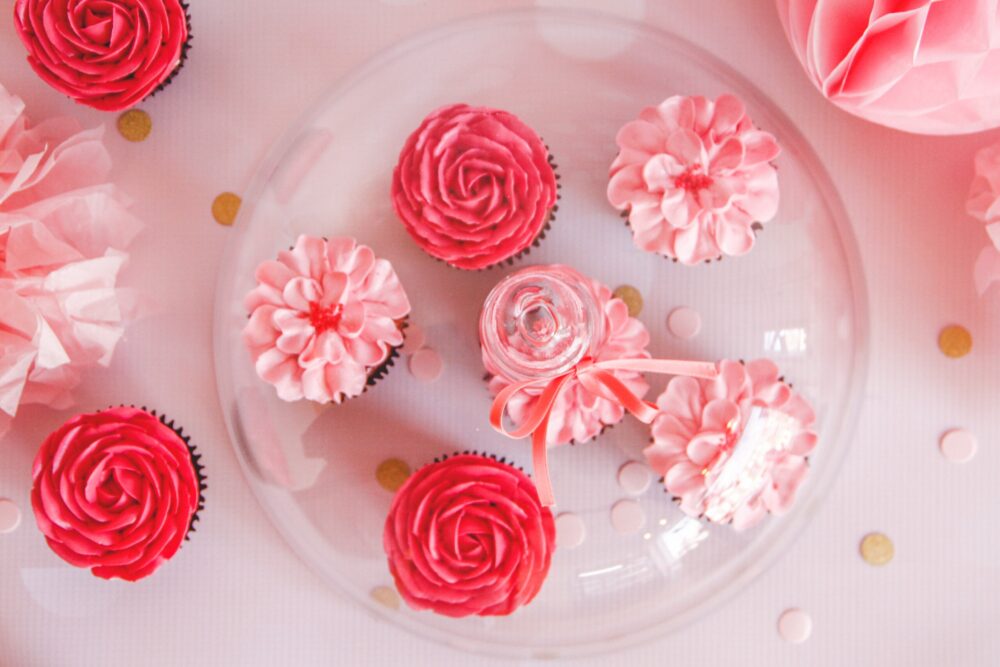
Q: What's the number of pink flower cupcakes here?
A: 4